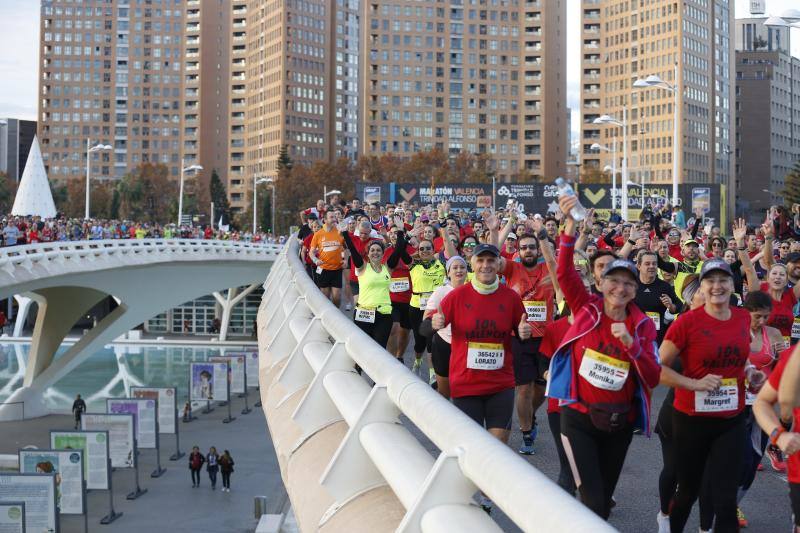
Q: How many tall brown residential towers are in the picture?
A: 4